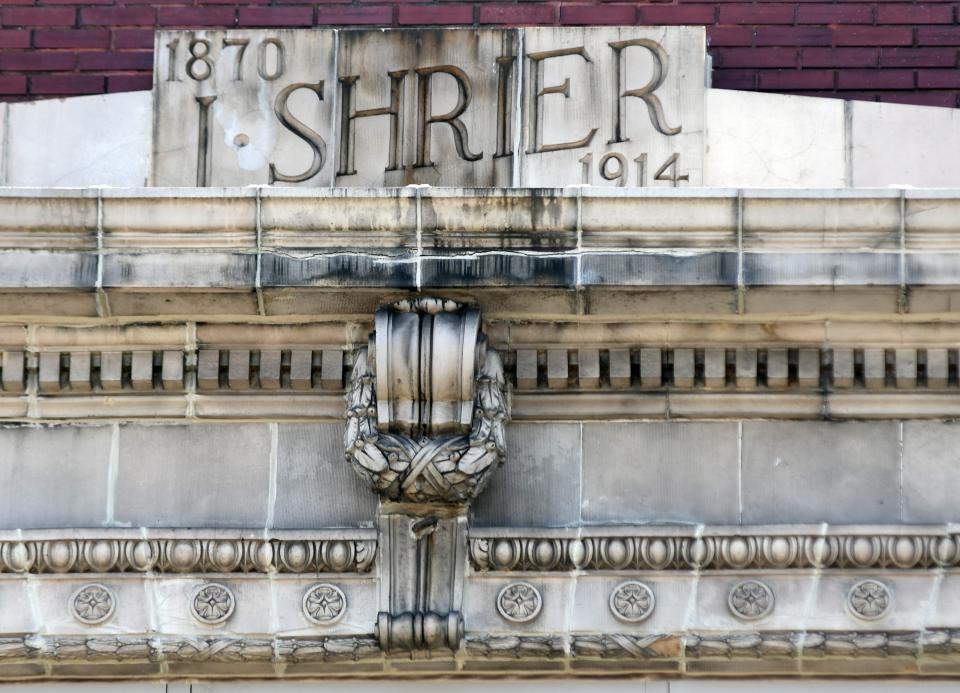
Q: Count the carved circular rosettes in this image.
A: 7